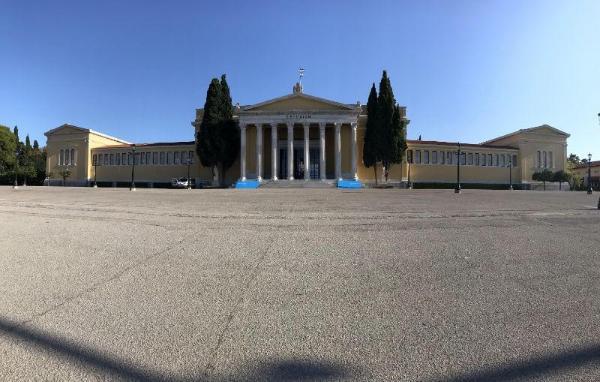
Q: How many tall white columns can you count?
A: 8